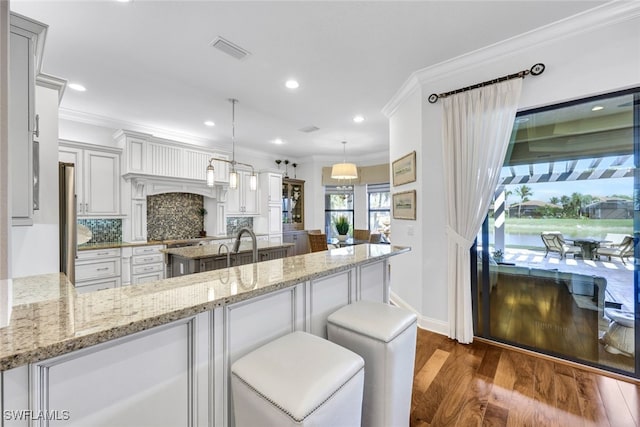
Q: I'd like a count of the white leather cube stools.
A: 2